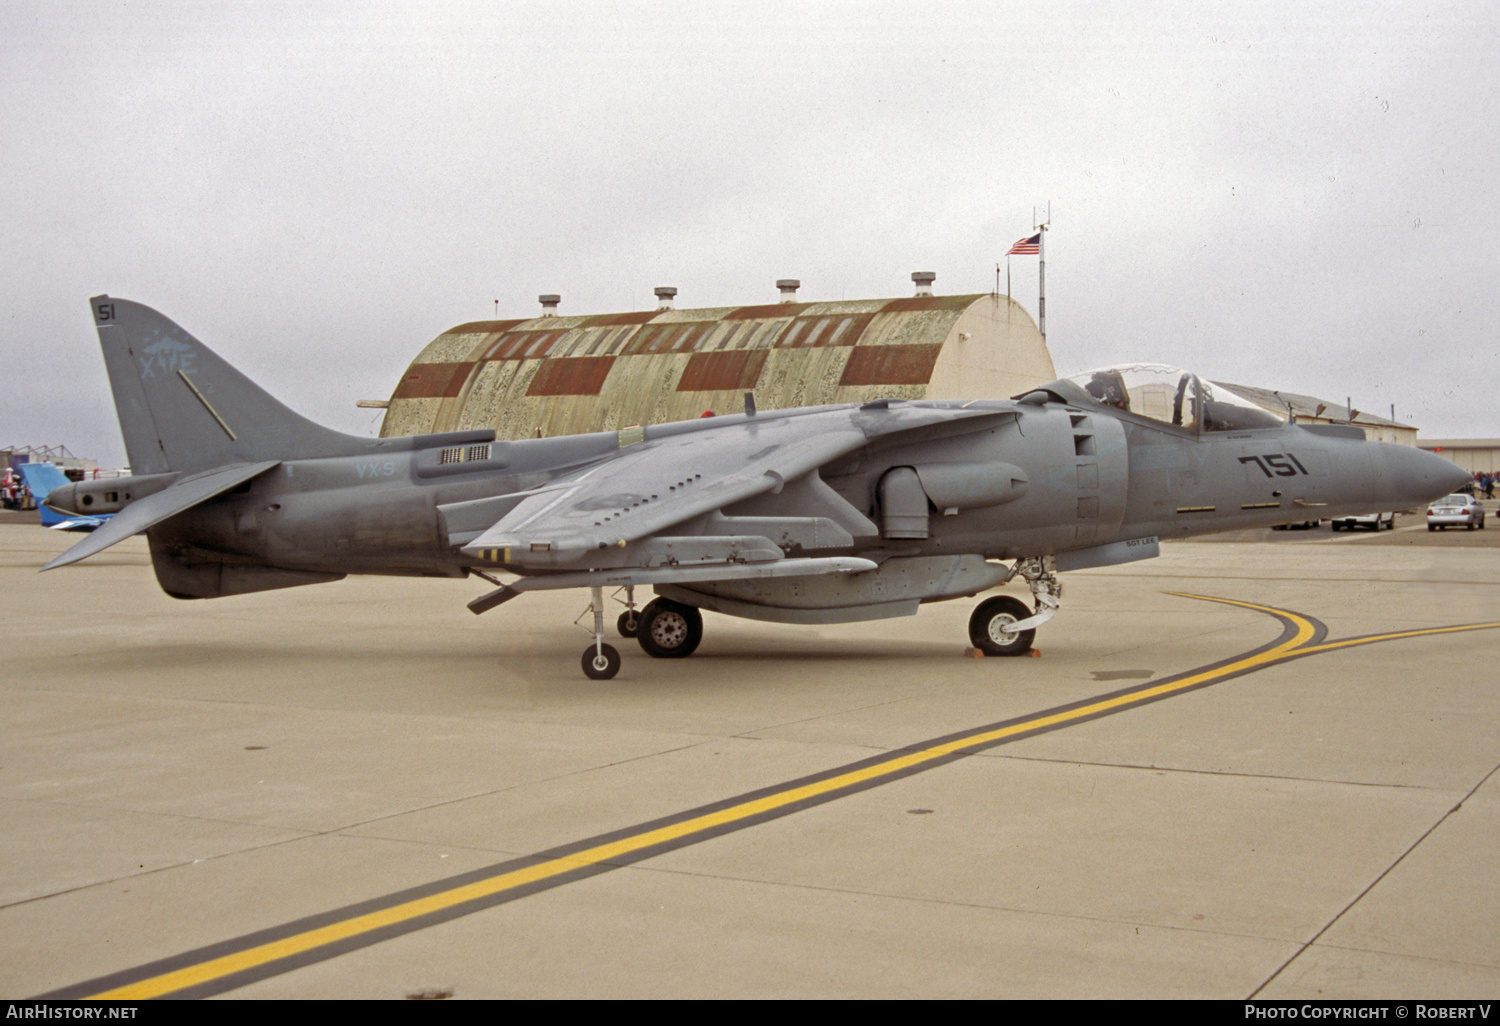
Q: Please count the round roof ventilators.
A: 4